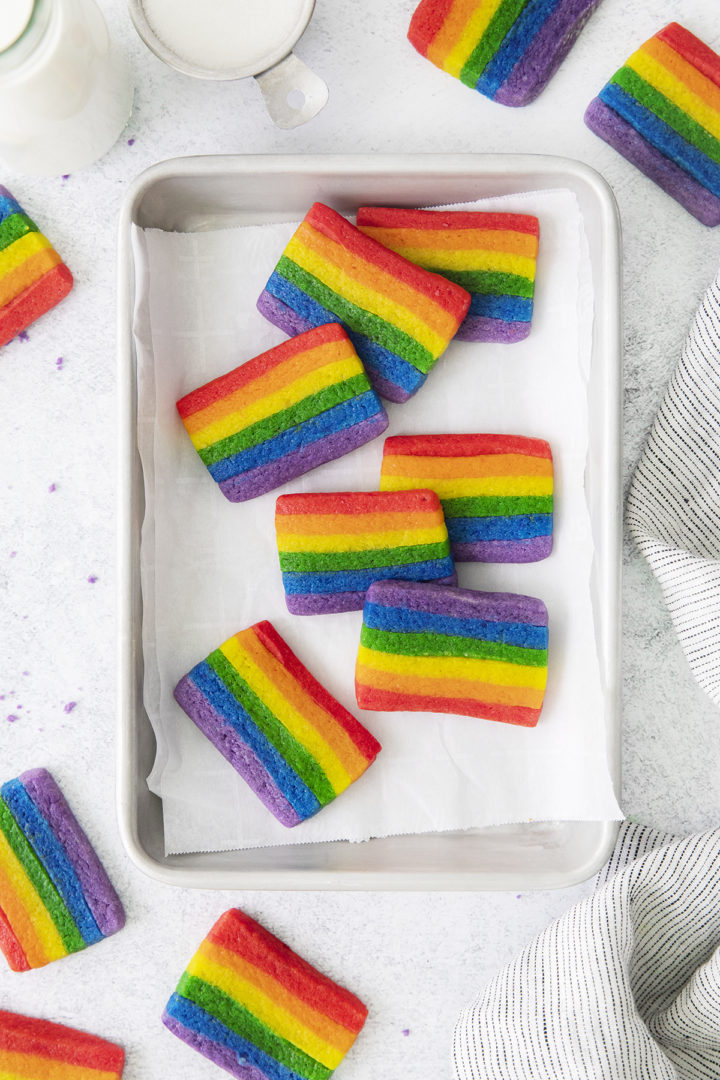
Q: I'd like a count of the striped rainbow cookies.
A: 13